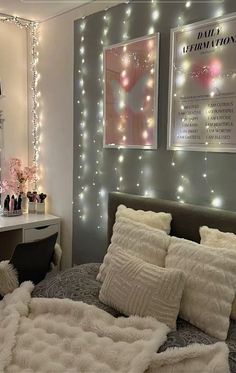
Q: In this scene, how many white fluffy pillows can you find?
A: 5